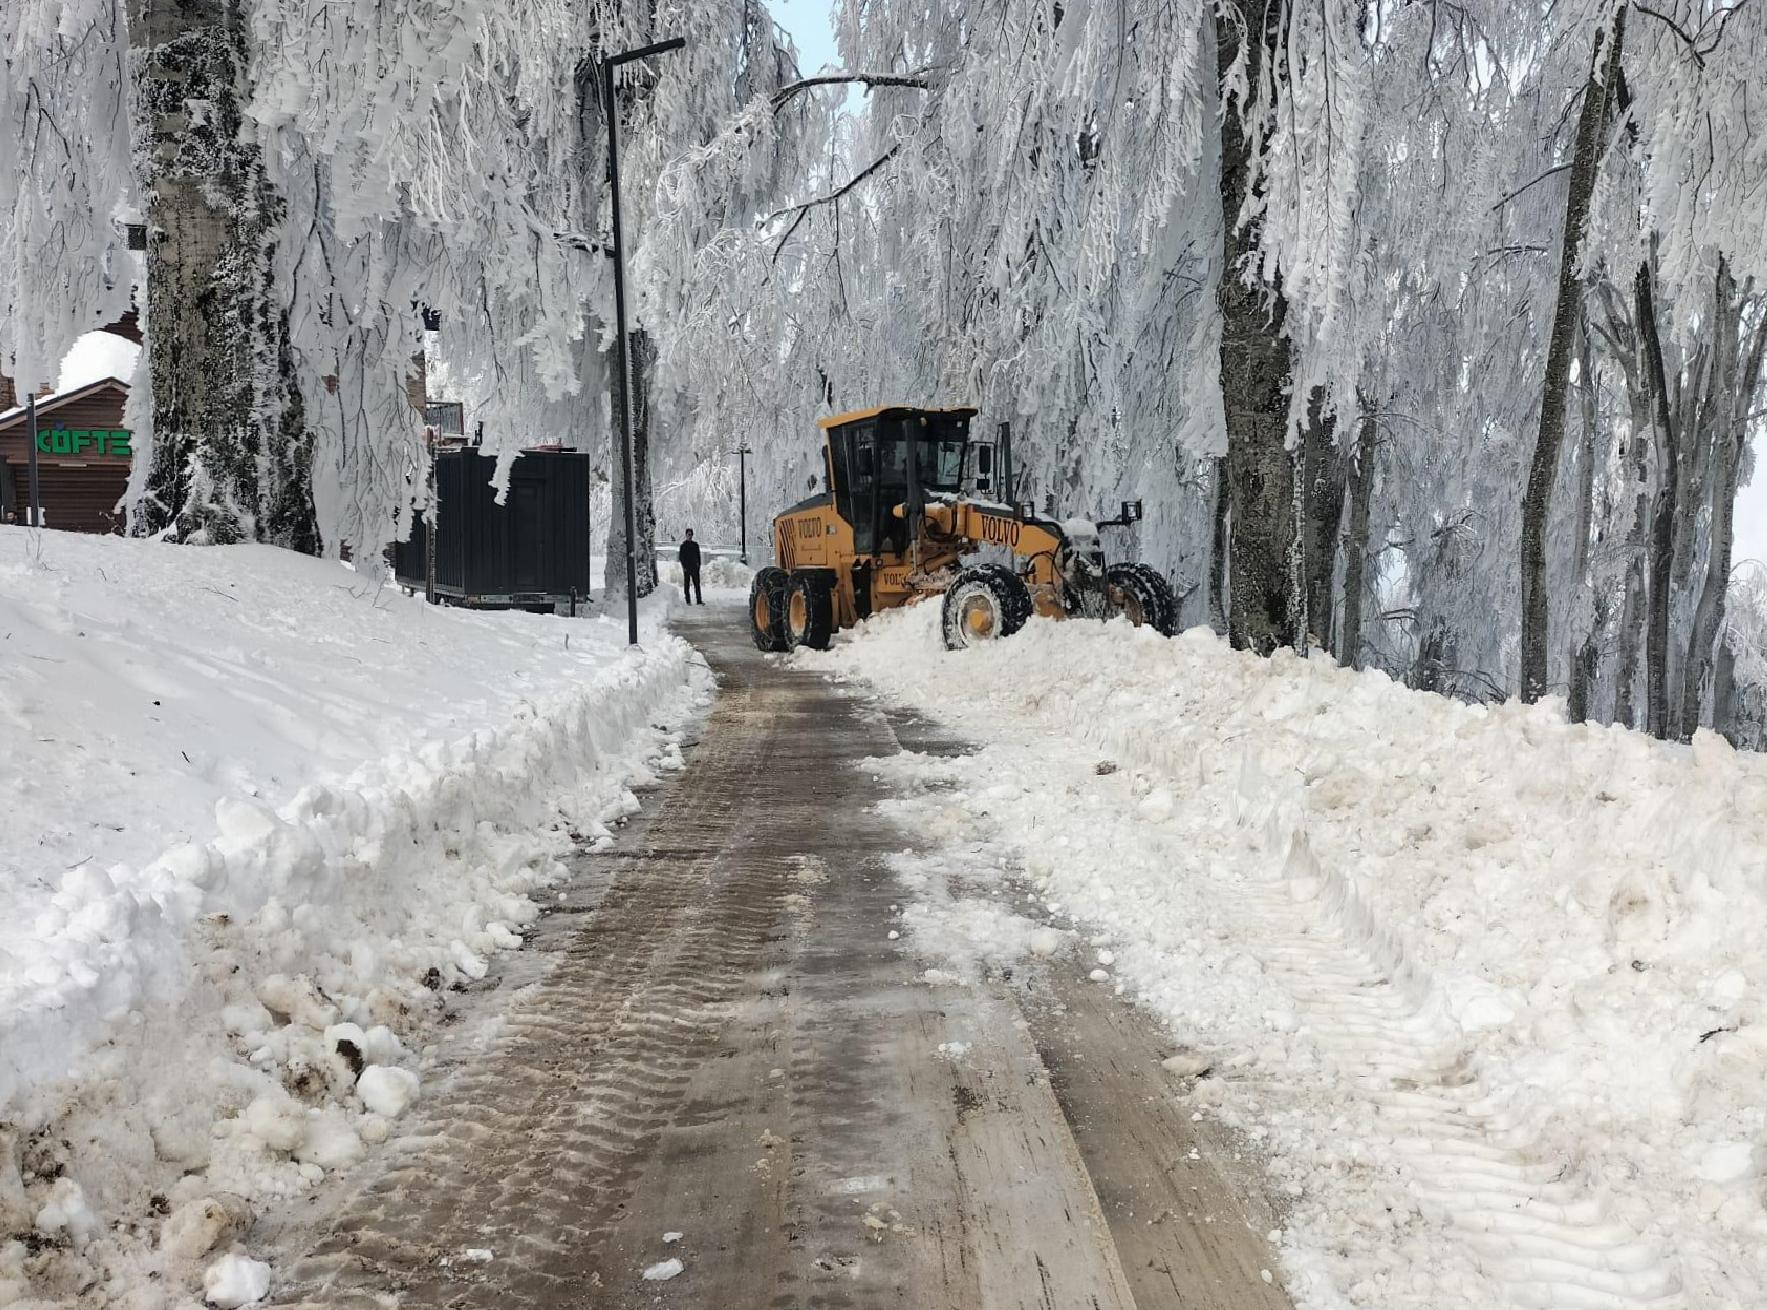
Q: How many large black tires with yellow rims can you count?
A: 4